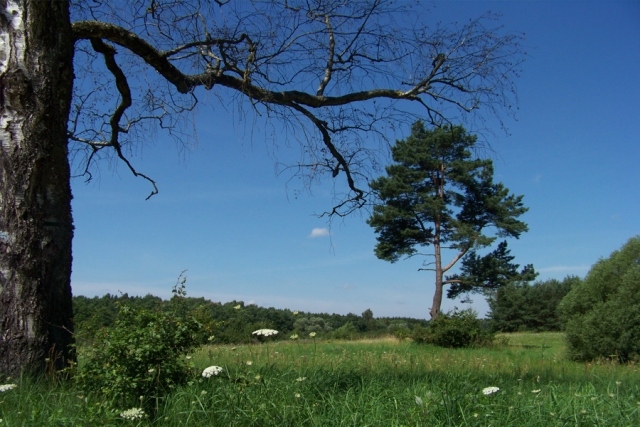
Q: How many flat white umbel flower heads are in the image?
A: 5